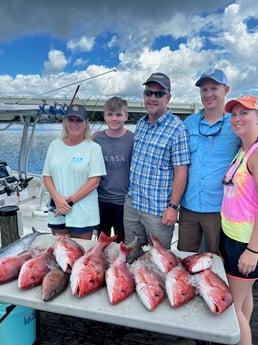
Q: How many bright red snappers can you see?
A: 10